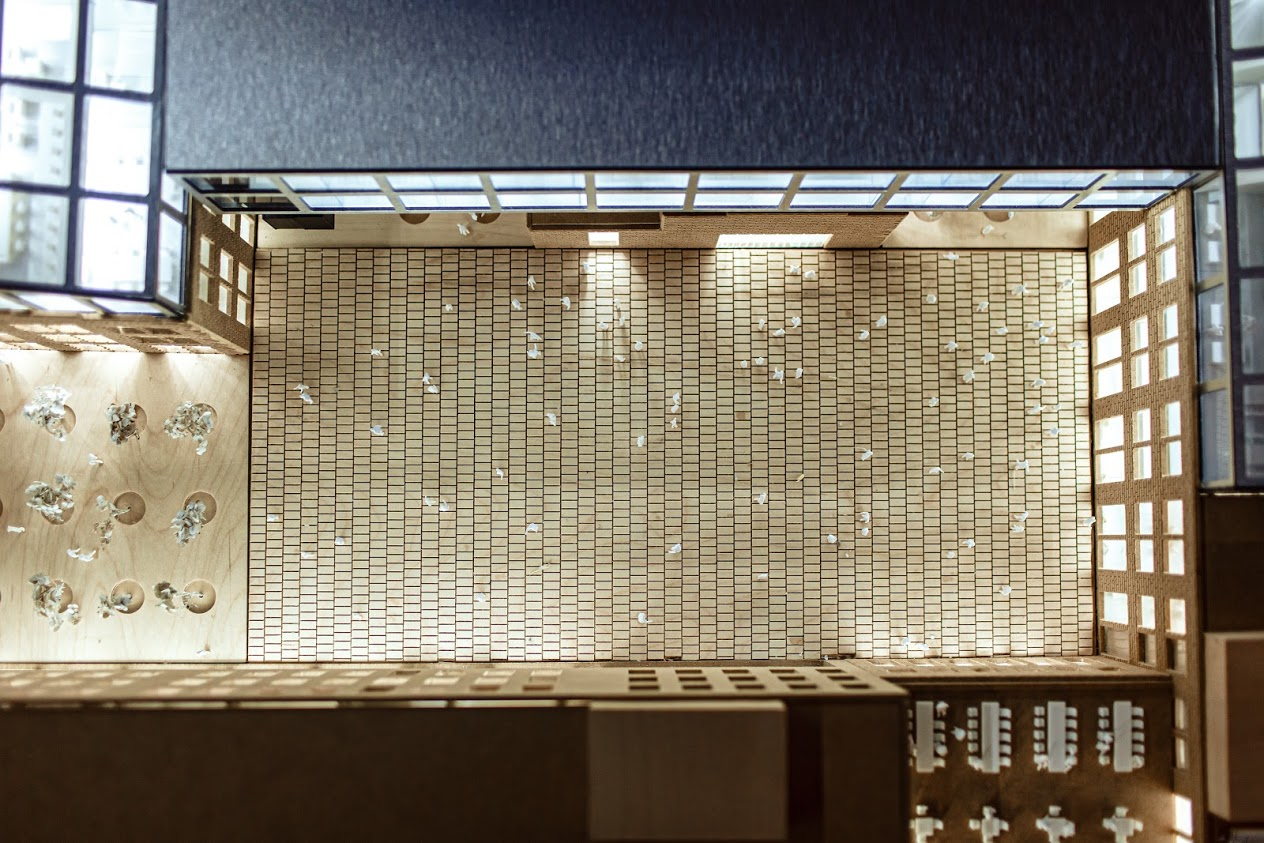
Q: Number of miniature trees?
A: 9